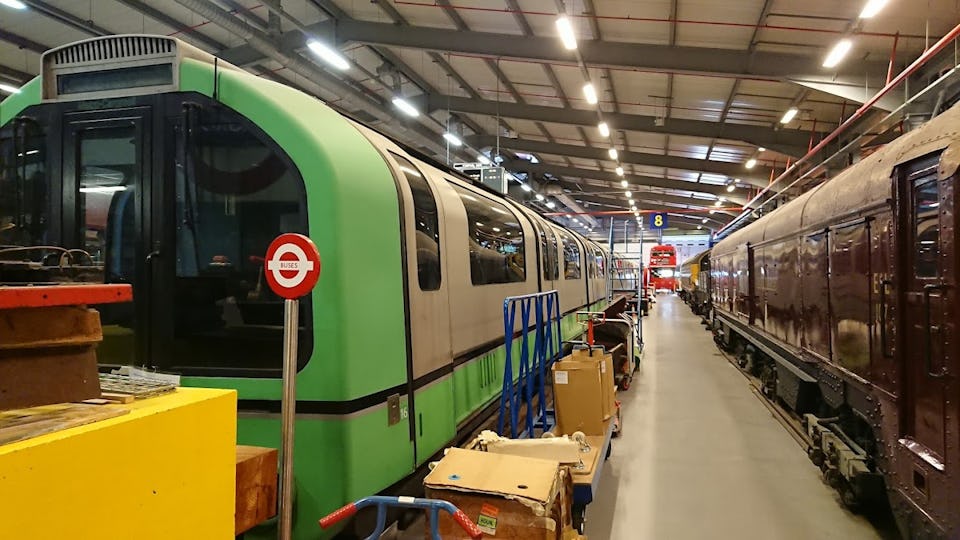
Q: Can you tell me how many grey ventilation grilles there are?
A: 1